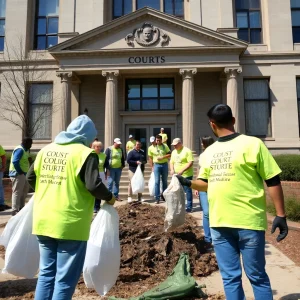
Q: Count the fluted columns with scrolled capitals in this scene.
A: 4